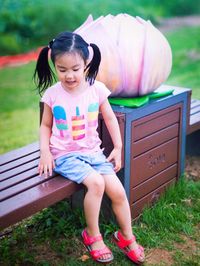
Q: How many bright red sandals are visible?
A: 2